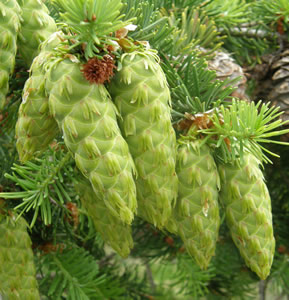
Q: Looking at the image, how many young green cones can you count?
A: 9